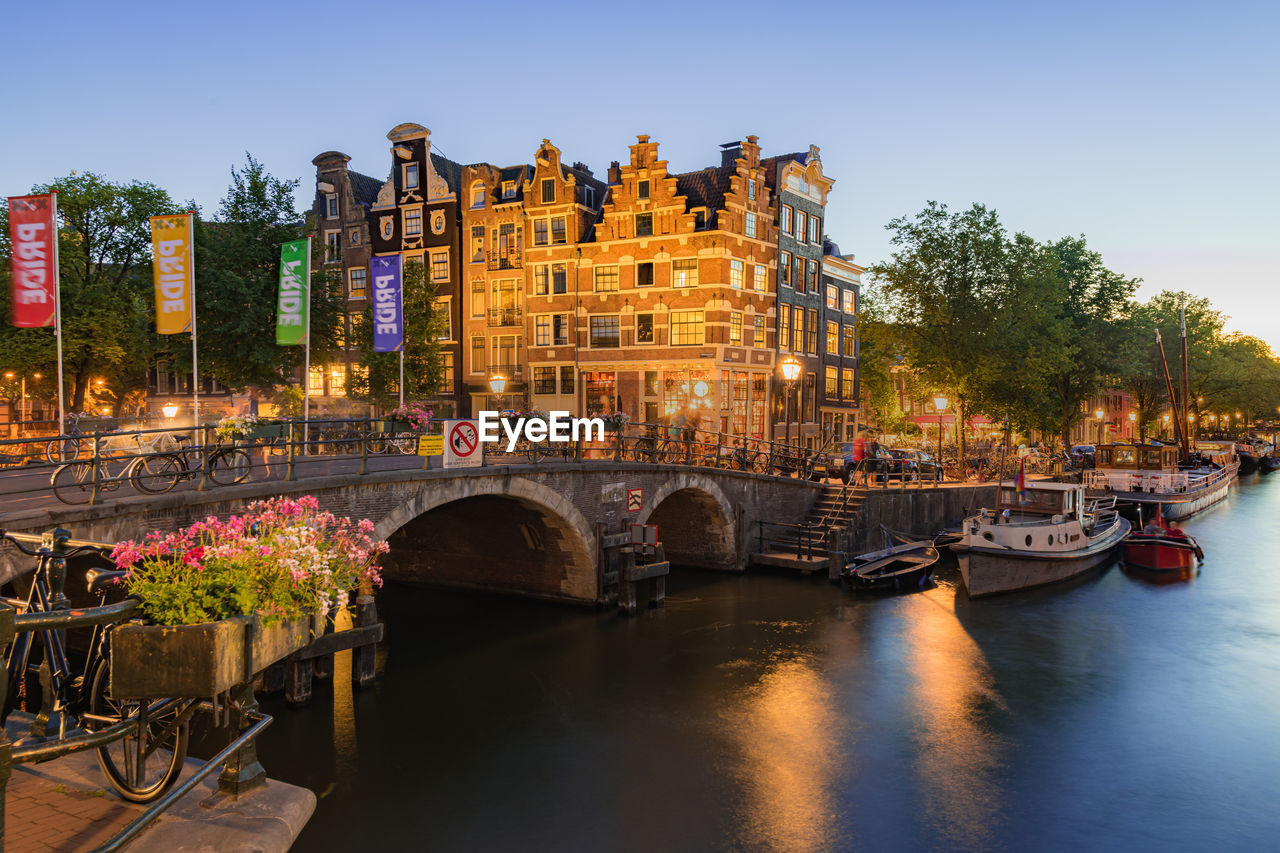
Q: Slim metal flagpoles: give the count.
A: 4